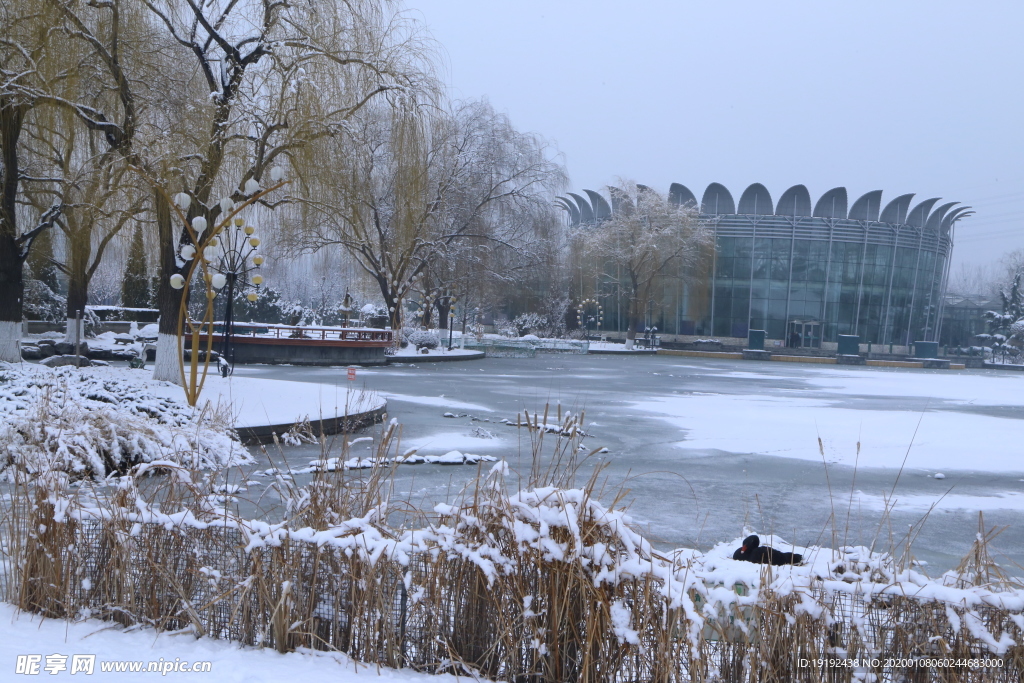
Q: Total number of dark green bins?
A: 3